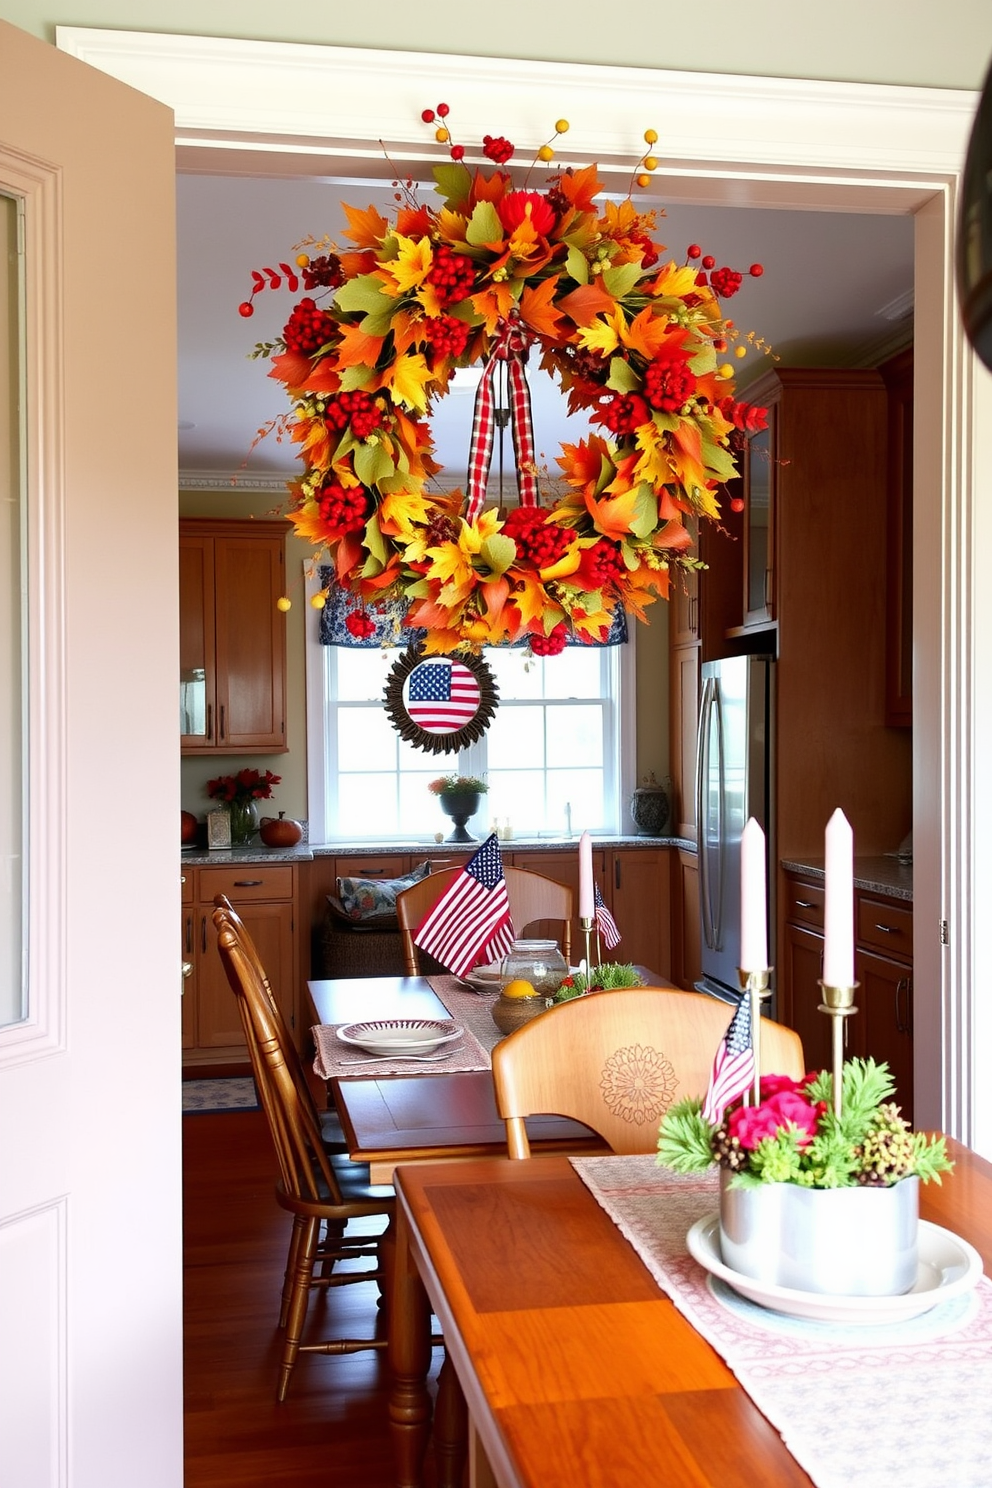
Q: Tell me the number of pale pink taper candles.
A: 3